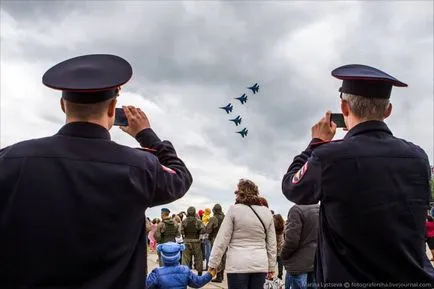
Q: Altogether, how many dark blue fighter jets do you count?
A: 5